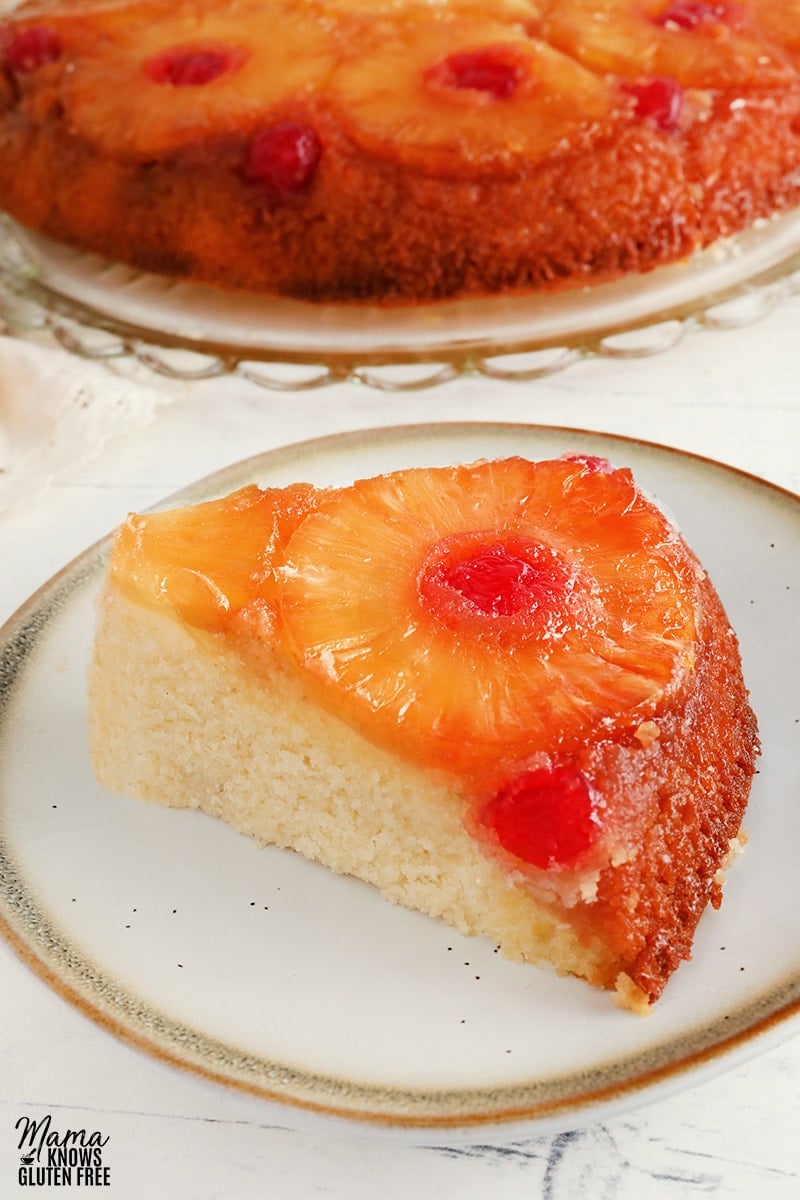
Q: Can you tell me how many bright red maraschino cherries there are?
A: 9